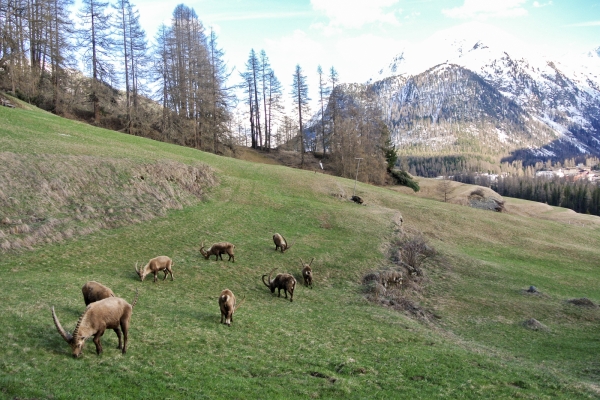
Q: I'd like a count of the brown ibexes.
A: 8